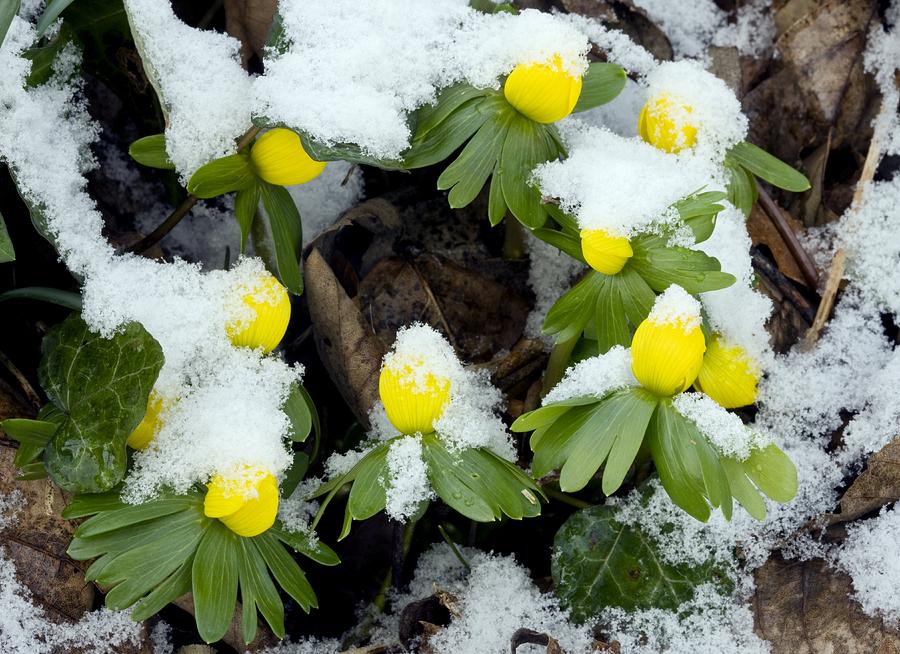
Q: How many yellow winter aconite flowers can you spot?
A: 10